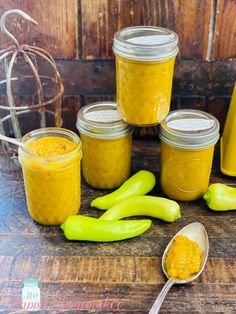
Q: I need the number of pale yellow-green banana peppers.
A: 4